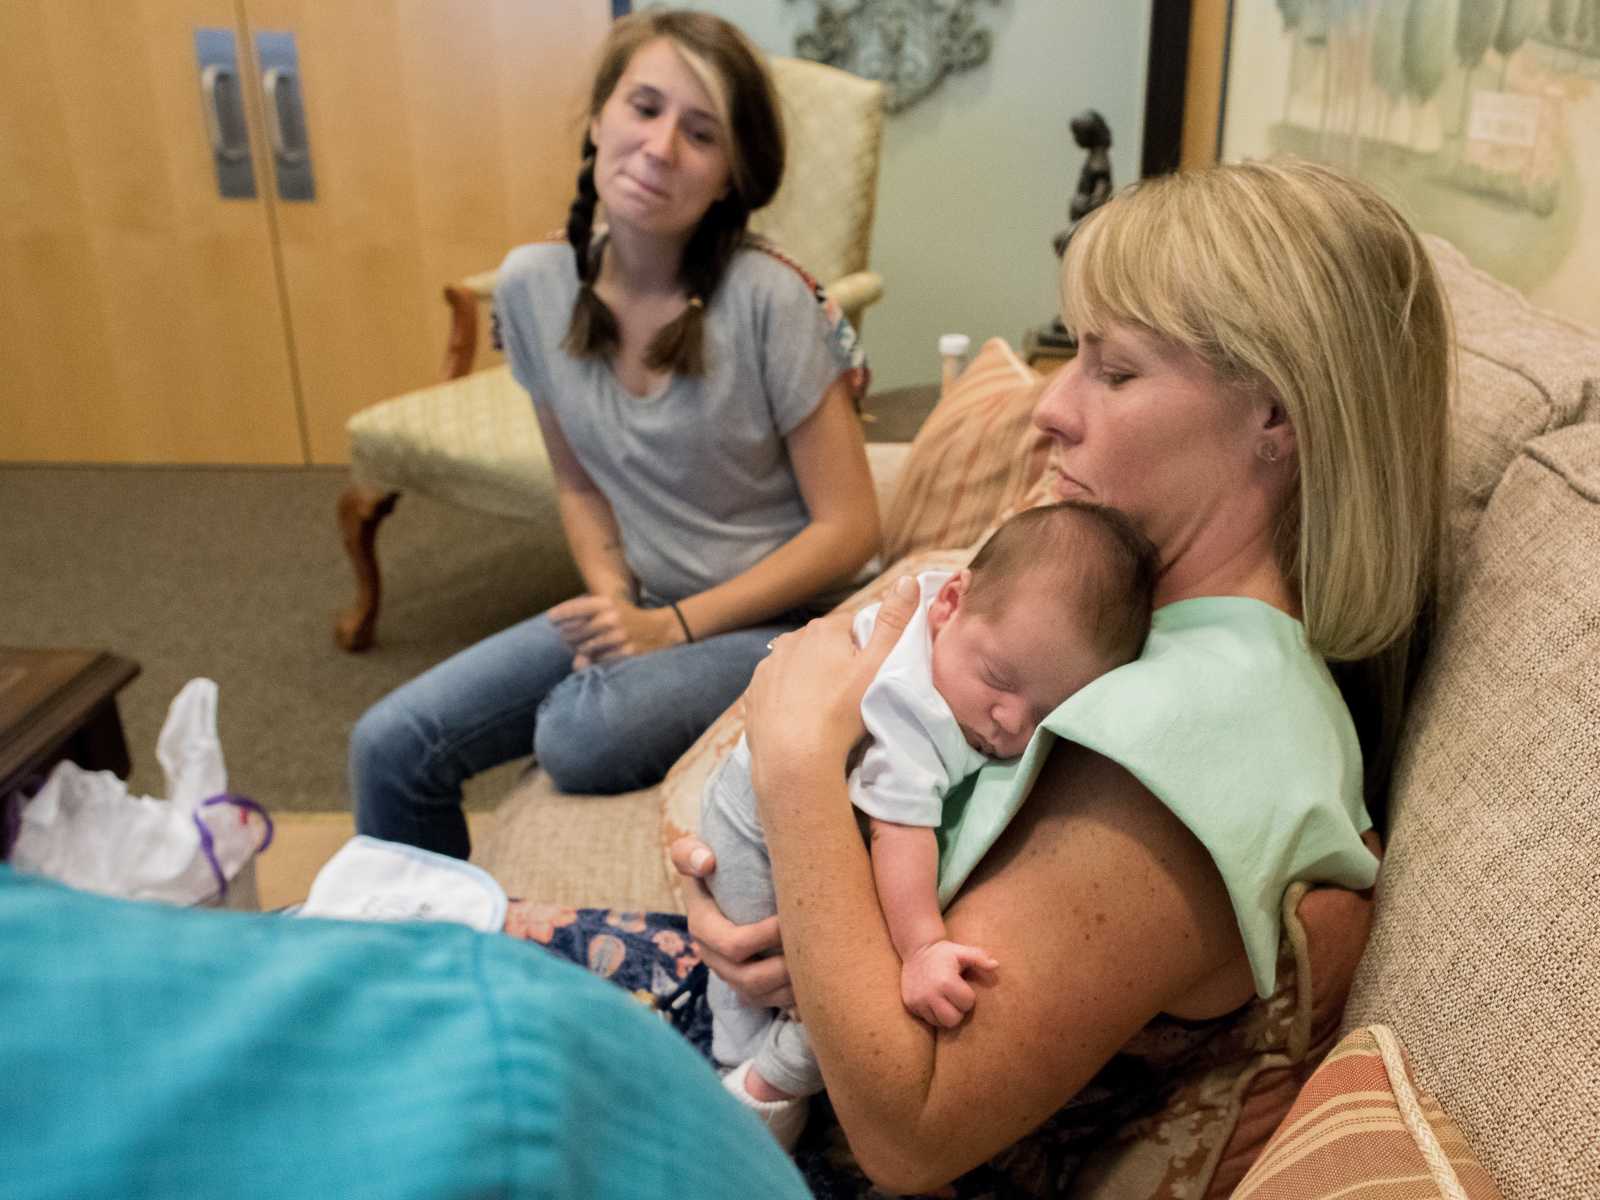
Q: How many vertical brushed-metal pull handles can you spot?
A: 2